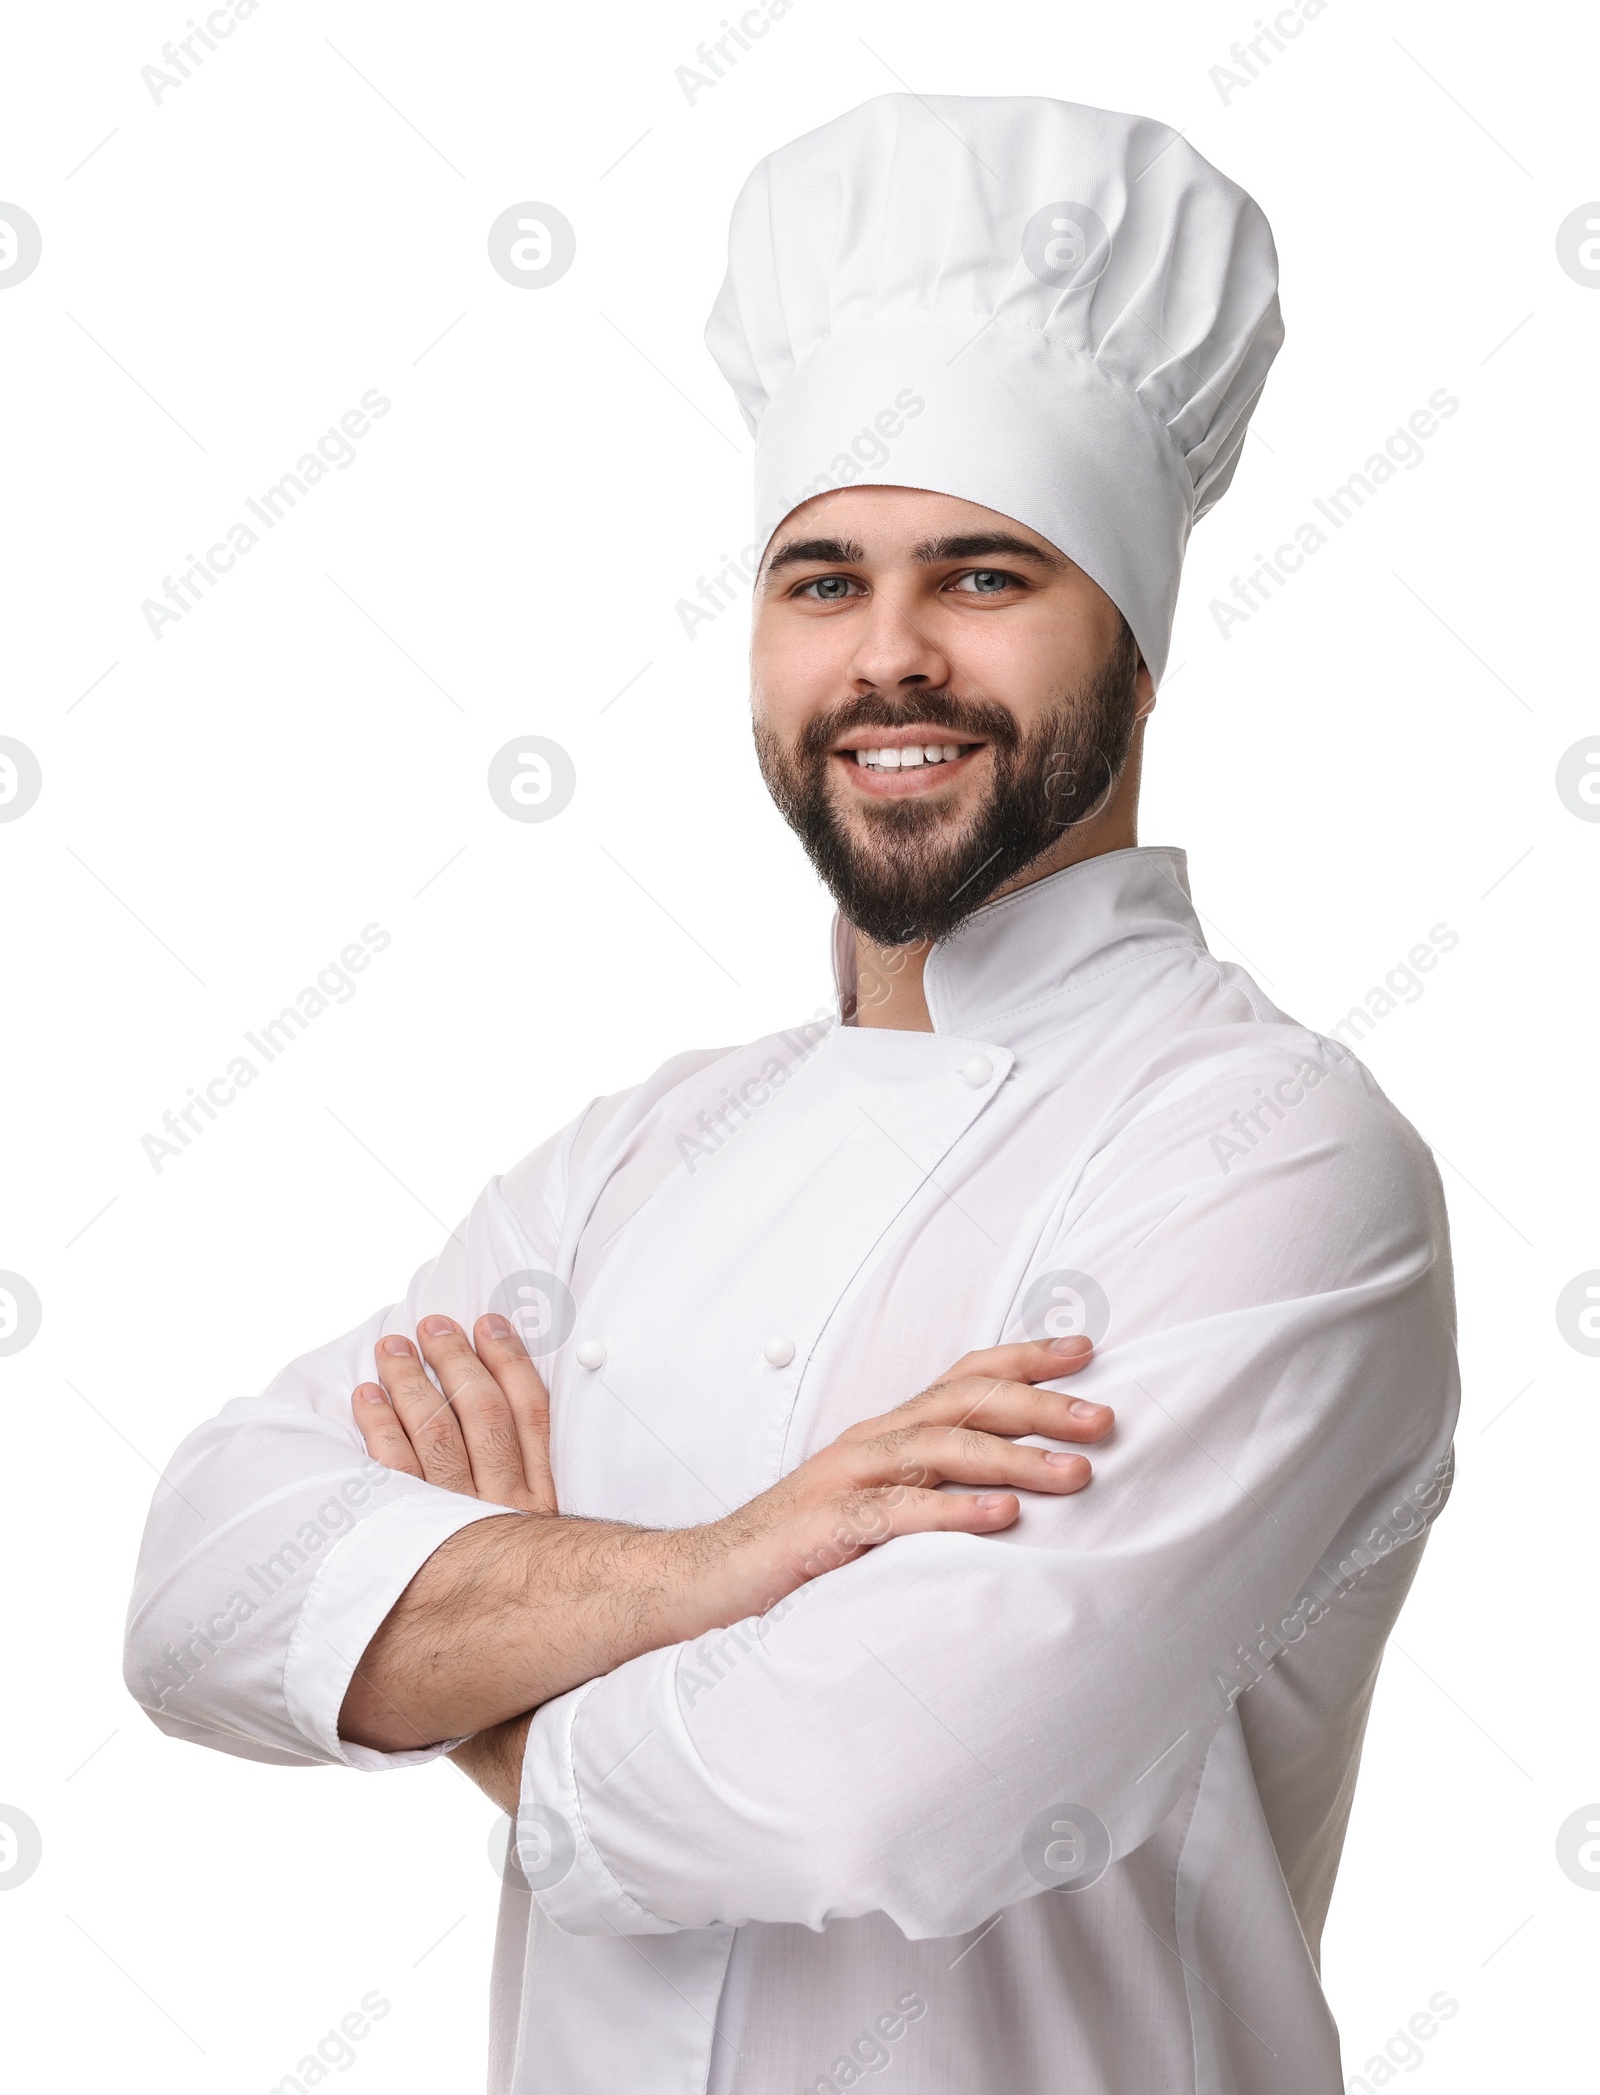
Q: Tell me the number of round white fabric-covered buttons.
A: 3